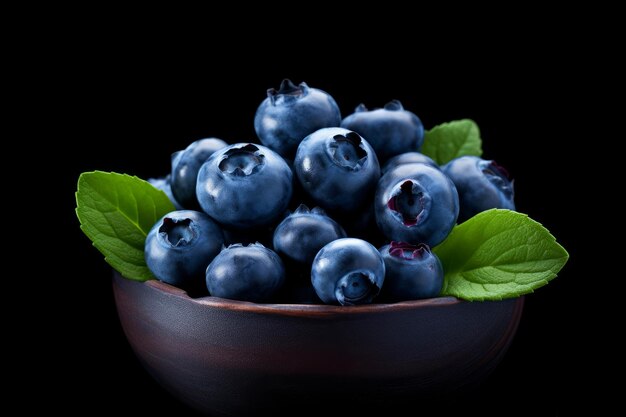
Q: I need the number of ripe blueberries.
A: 14